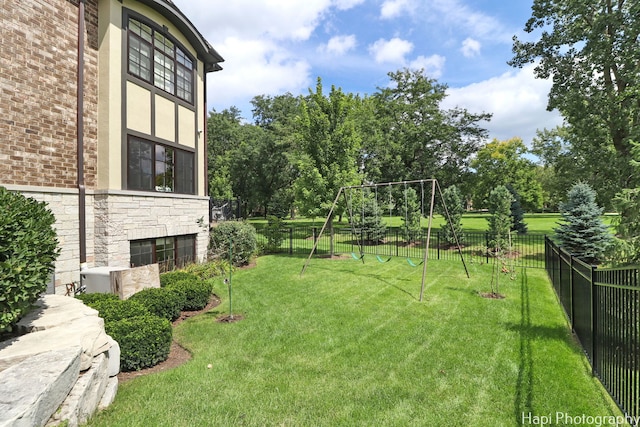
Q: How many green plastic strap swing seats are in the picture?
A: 3